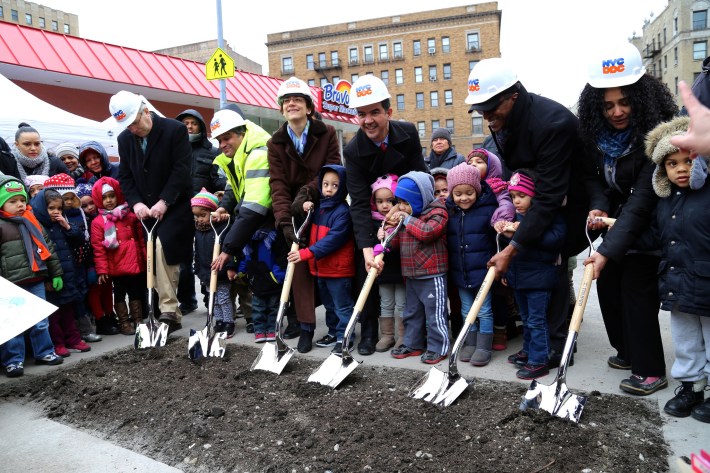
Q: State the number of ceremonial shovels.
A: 6